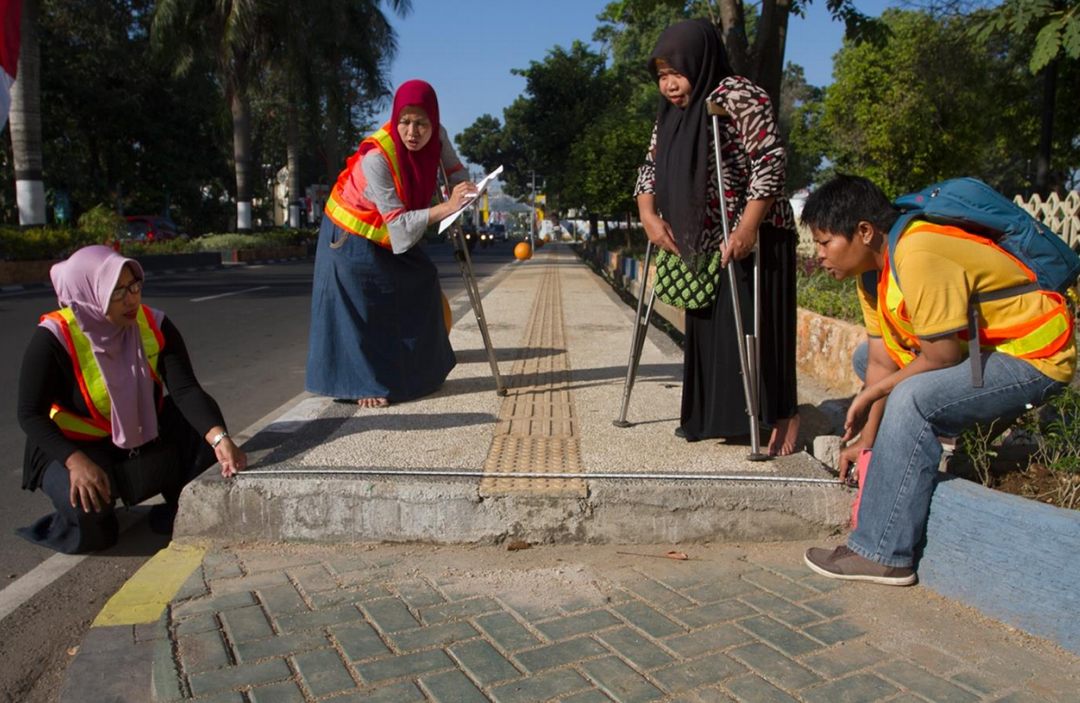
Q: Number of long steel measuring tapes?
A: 1